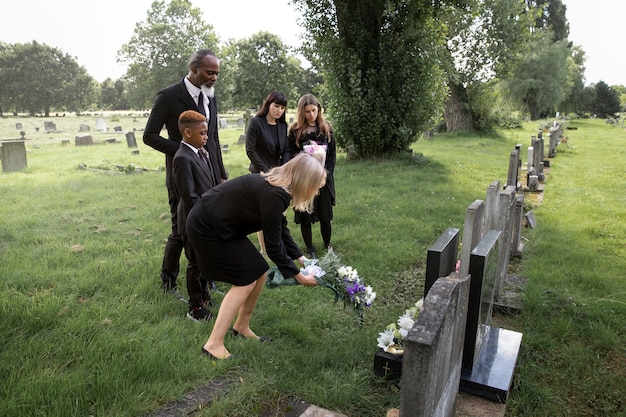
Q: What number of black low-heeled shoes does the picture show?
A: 2